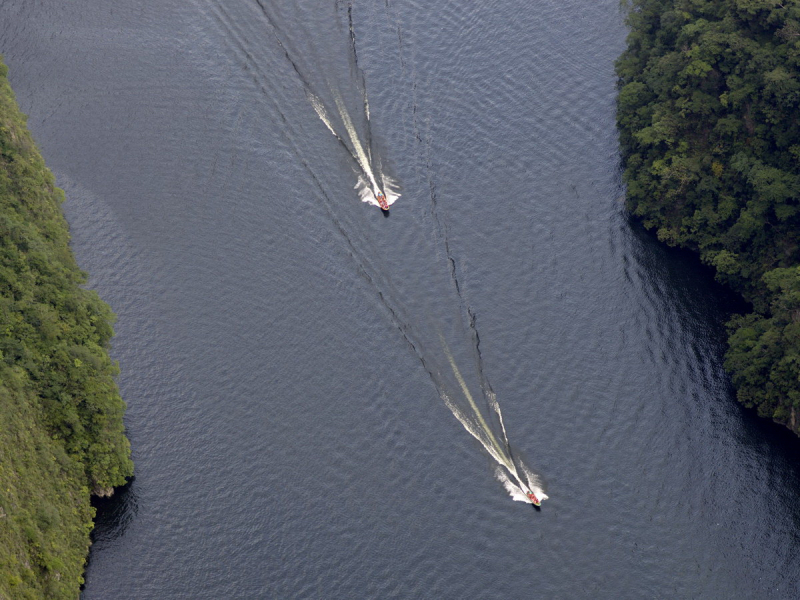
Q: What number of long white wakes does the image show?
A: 2